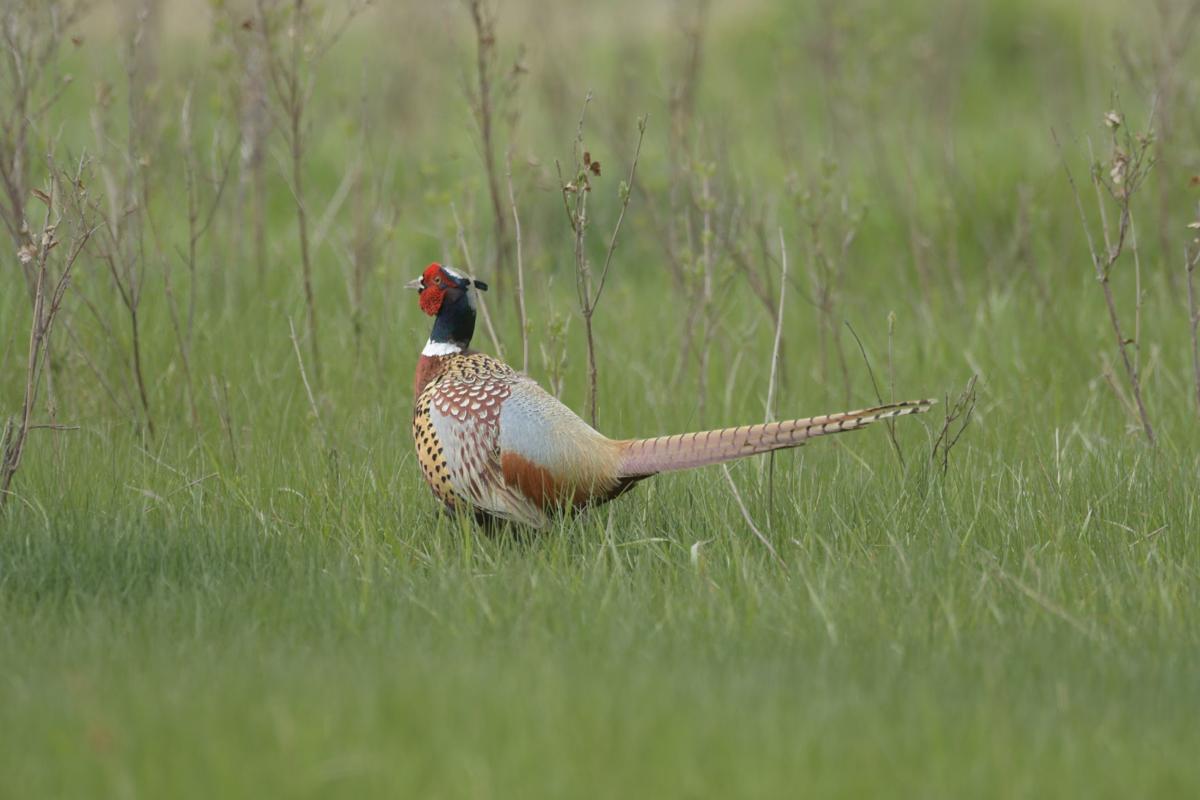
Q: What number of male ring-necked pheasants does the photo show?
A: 1